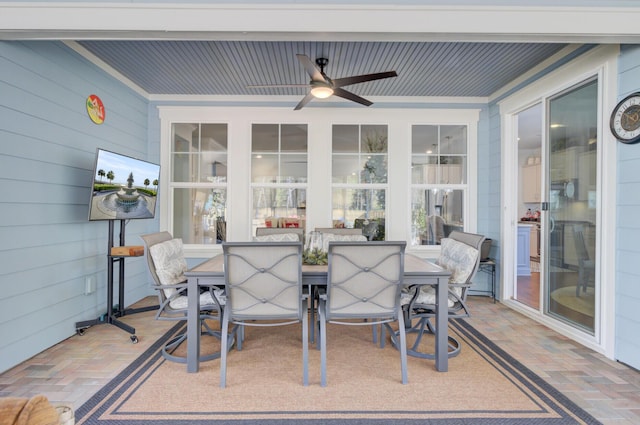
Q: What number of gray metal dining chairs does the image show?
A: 6